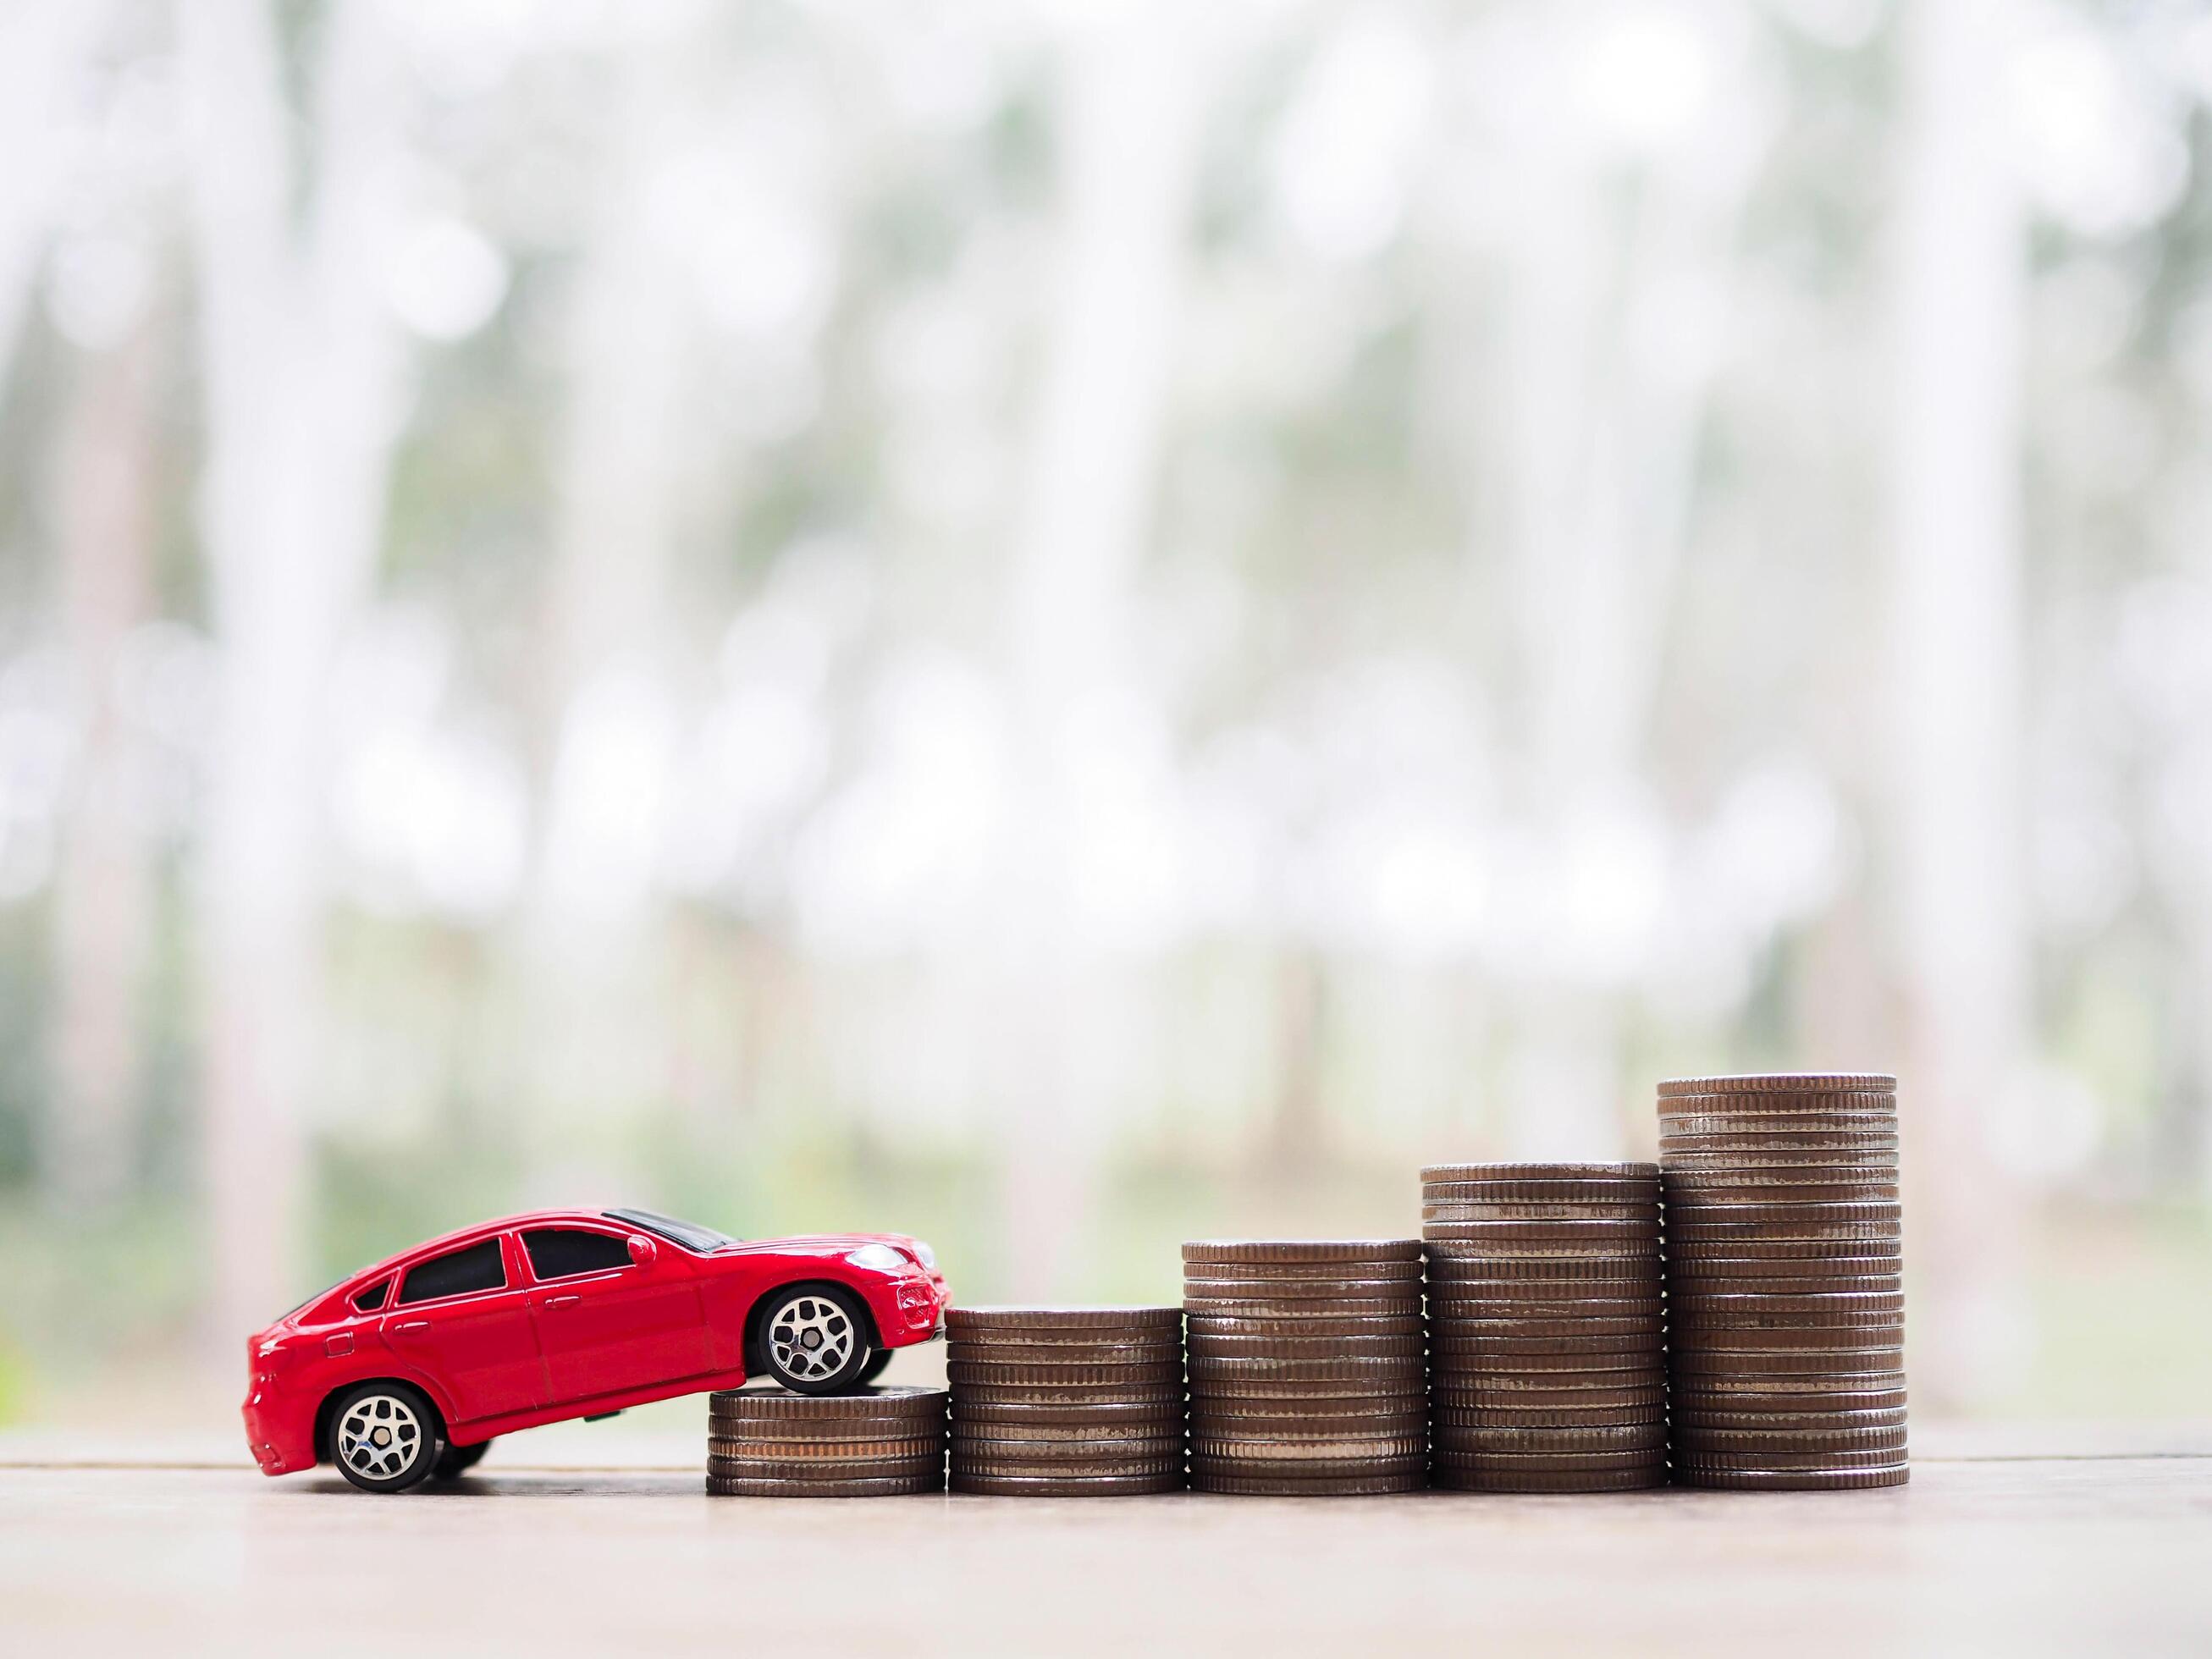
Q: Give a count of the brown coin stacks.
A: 5